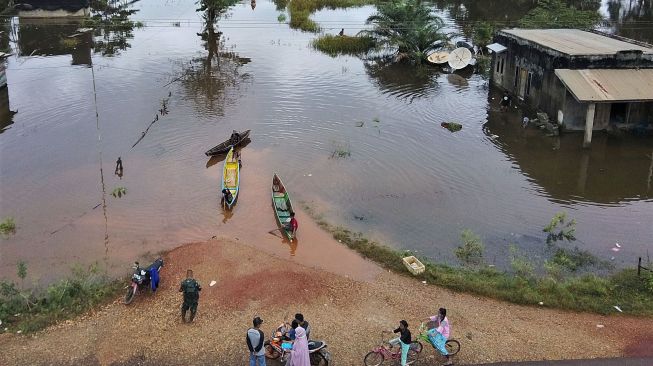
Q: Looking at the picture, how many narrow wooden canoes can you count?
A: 3